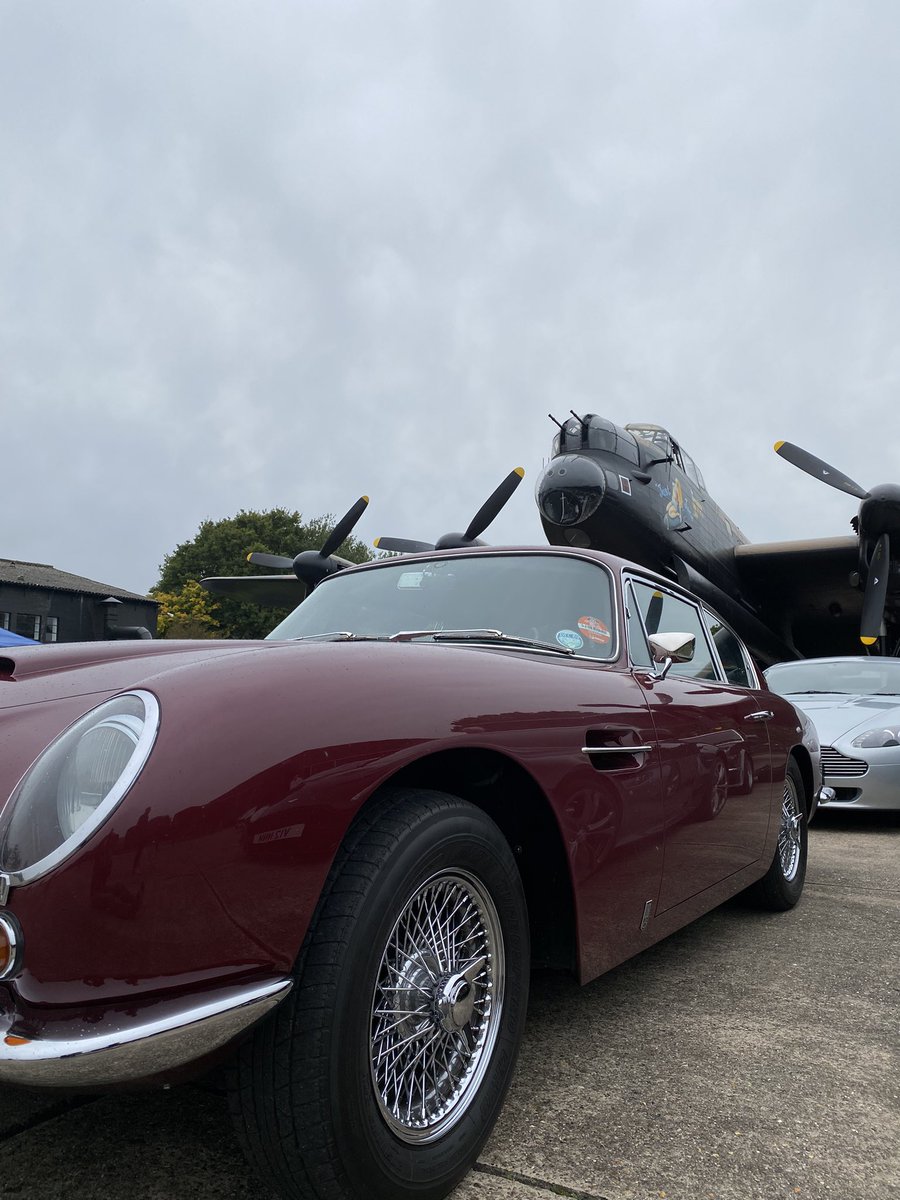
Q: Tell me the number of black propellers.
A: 3